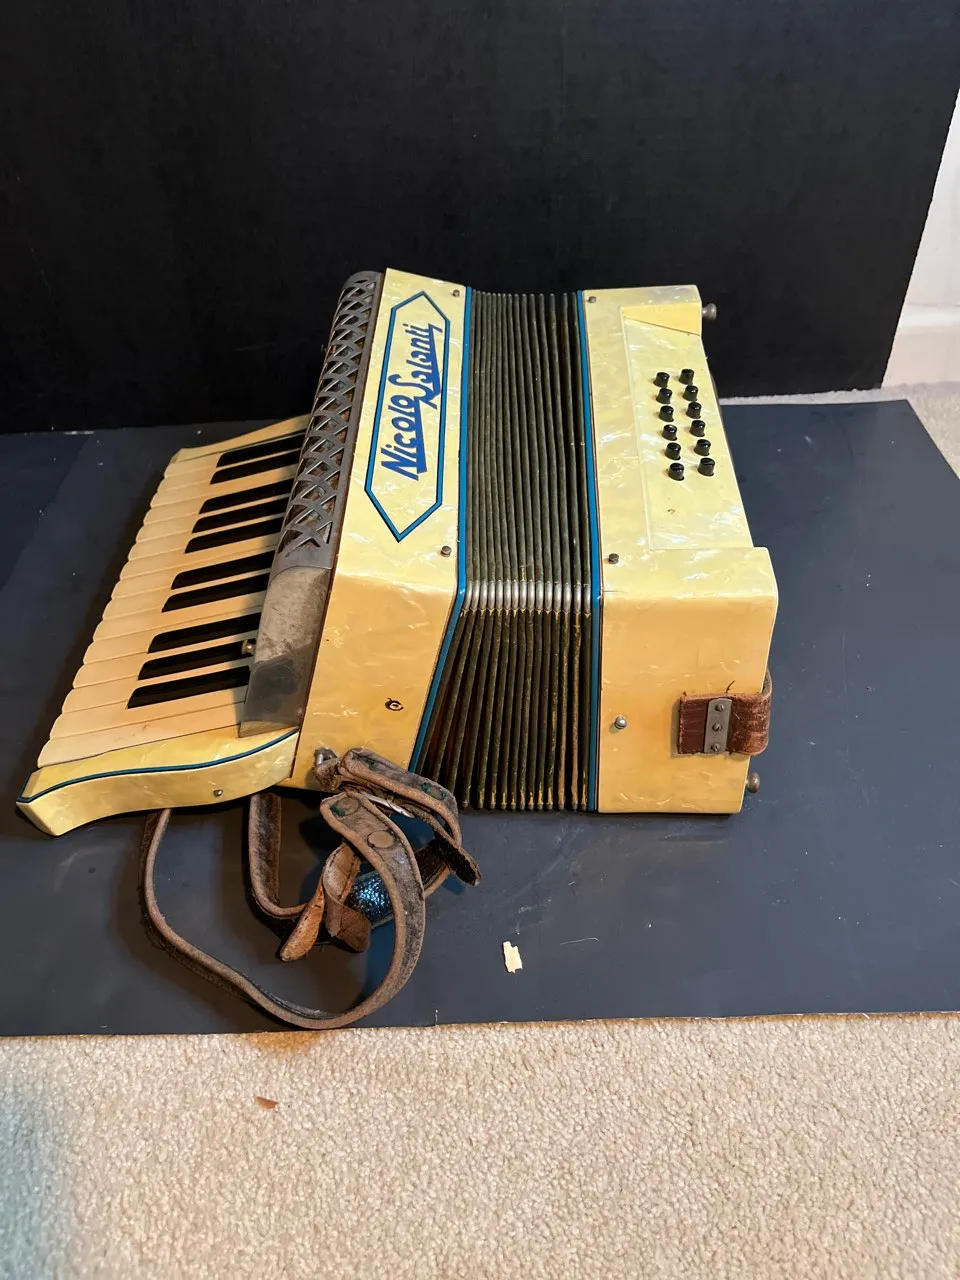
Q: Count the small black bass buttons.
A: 12